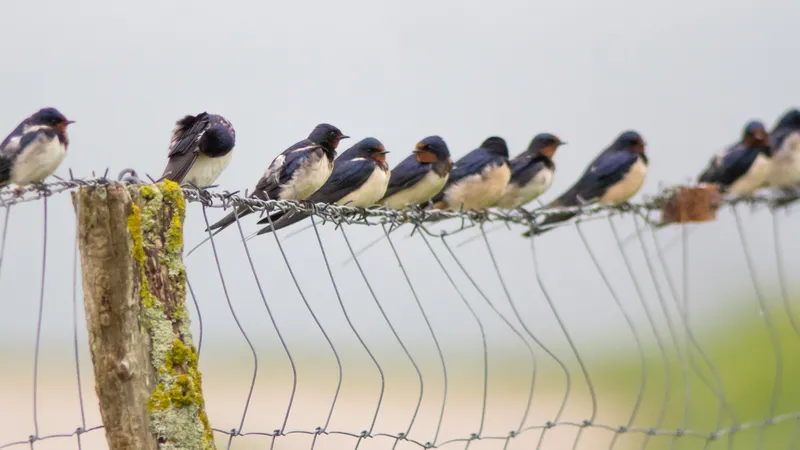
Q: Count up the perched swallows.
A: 10